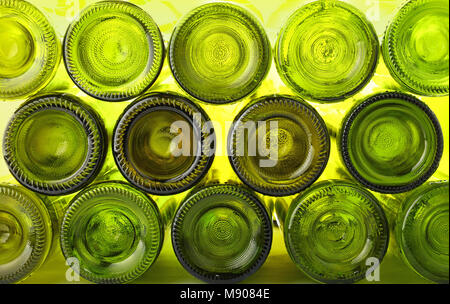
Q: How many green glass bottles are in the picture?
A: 14